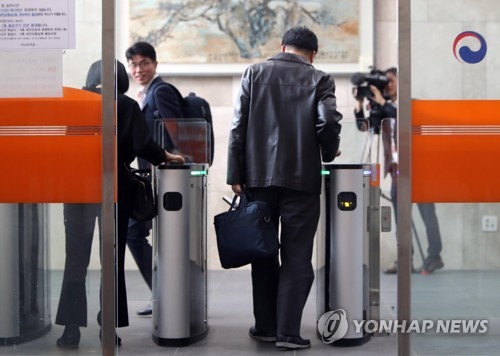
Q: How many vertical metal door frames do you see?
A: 2